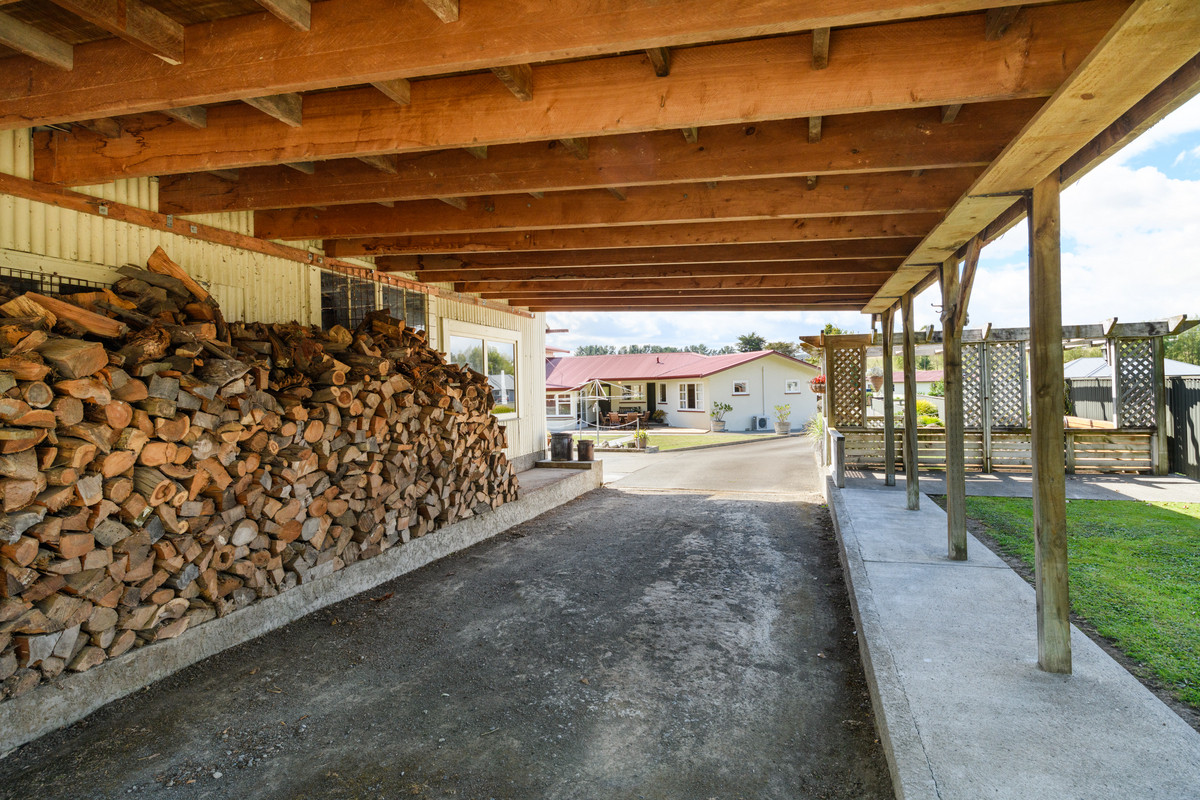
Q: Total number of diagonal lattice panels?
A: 4